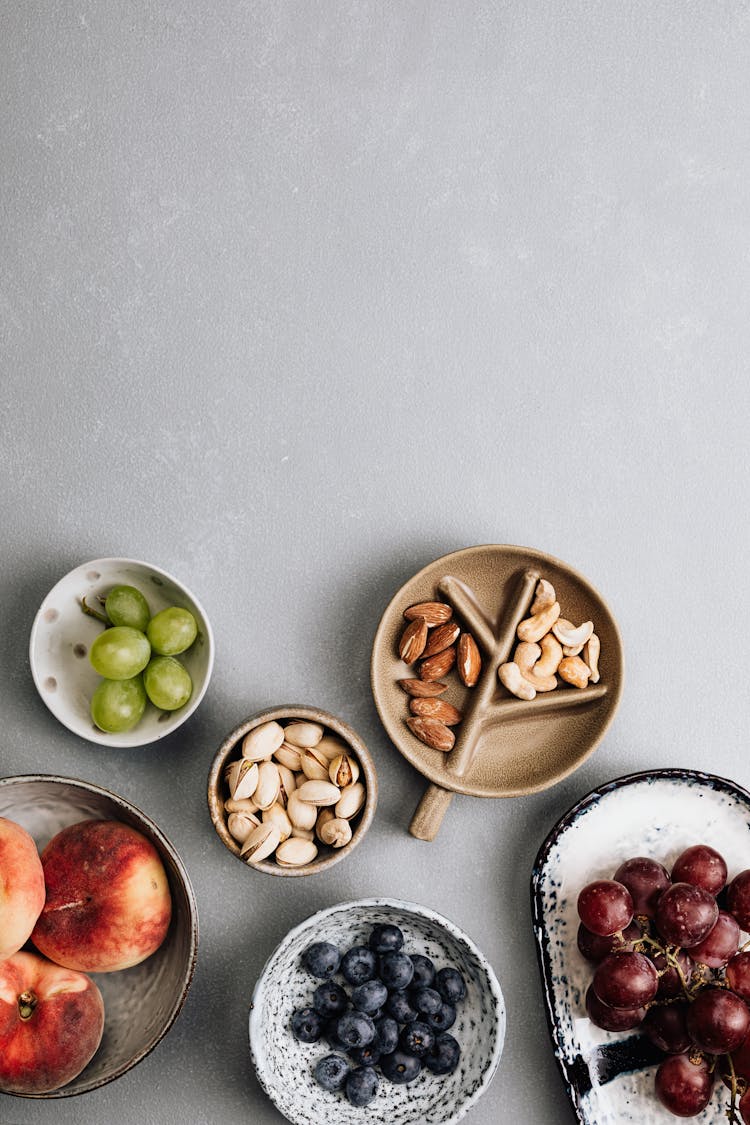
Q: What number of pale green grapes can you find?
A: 5